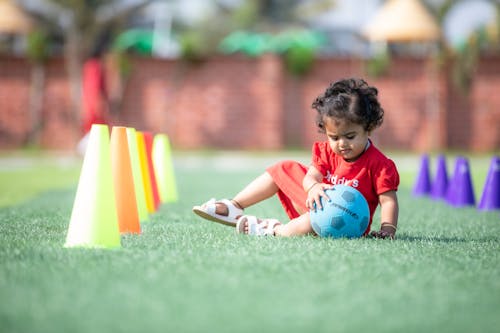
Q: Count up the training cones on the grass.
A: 10